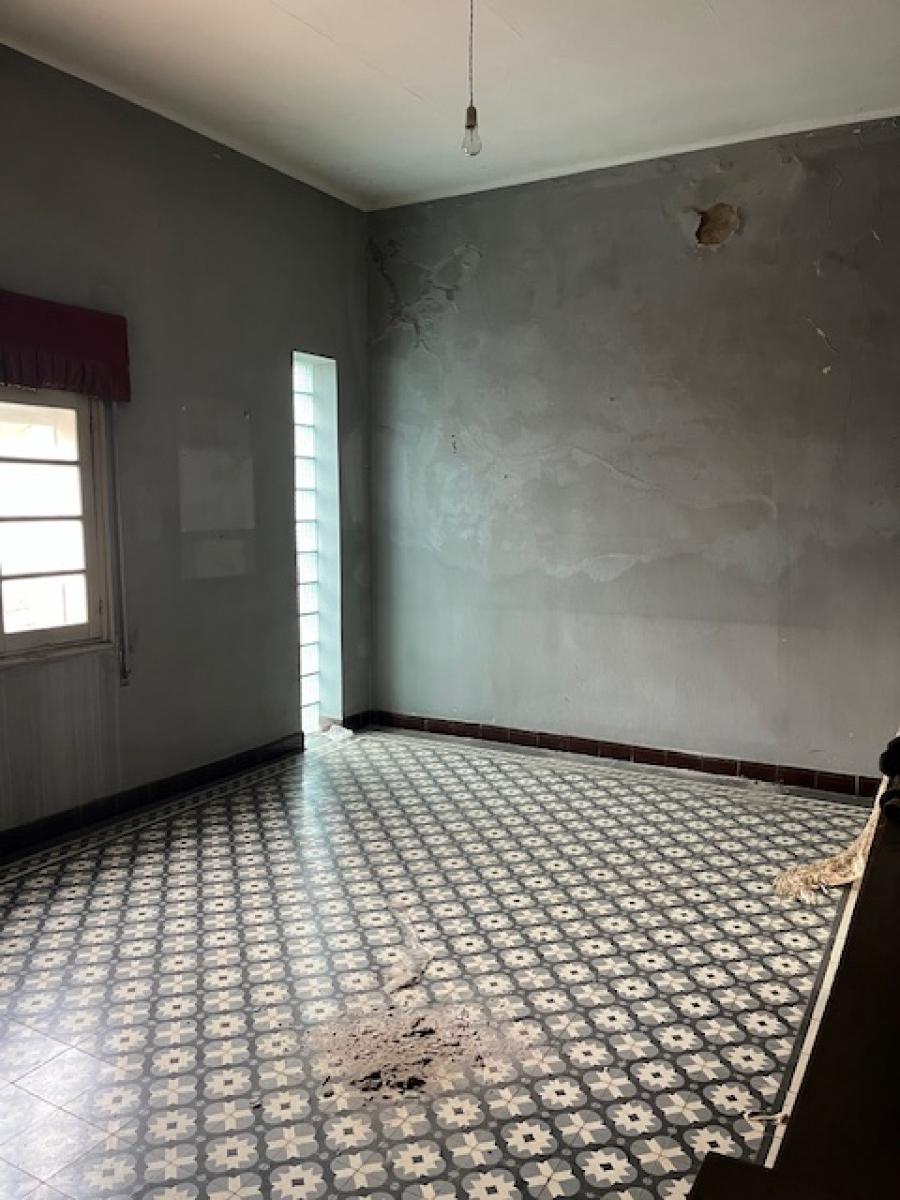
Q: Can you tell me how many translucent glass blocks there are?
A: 12